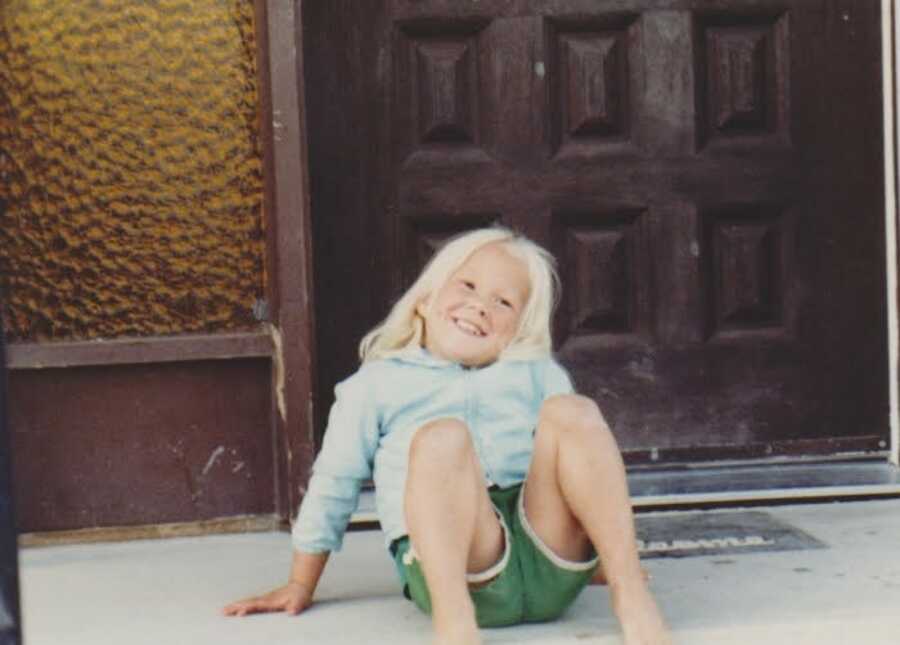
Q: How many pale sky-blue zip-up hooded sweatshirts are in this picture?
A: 1